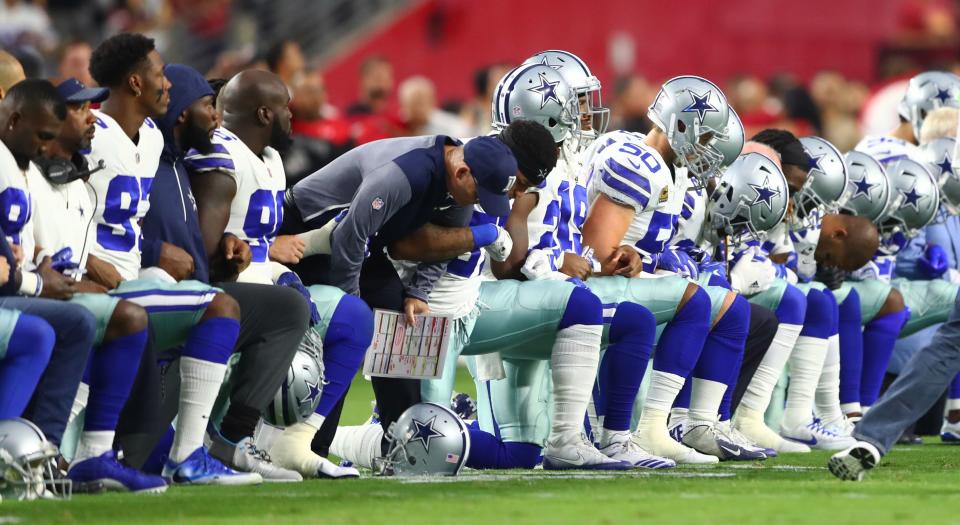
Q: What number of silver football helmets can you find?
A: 13